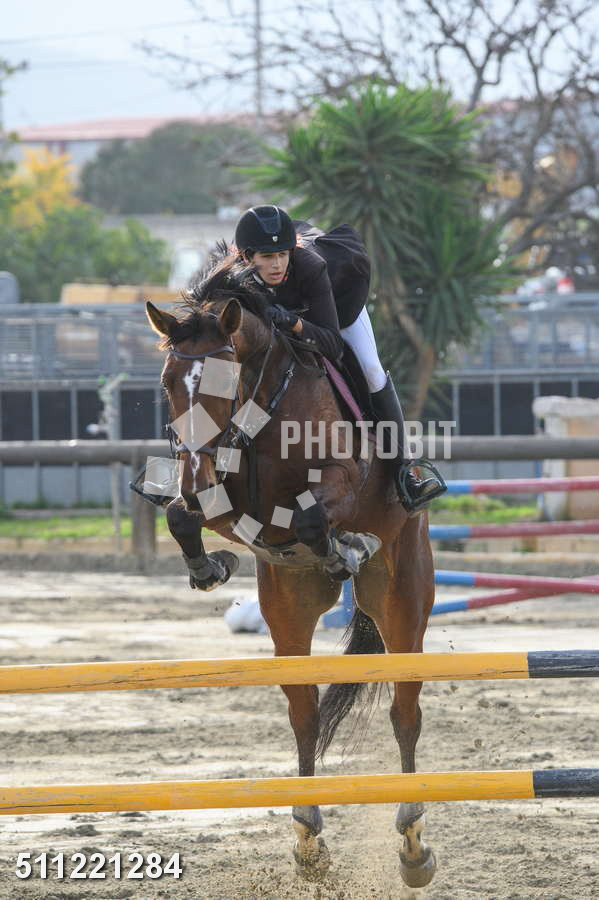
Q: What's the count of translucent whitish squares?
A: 10